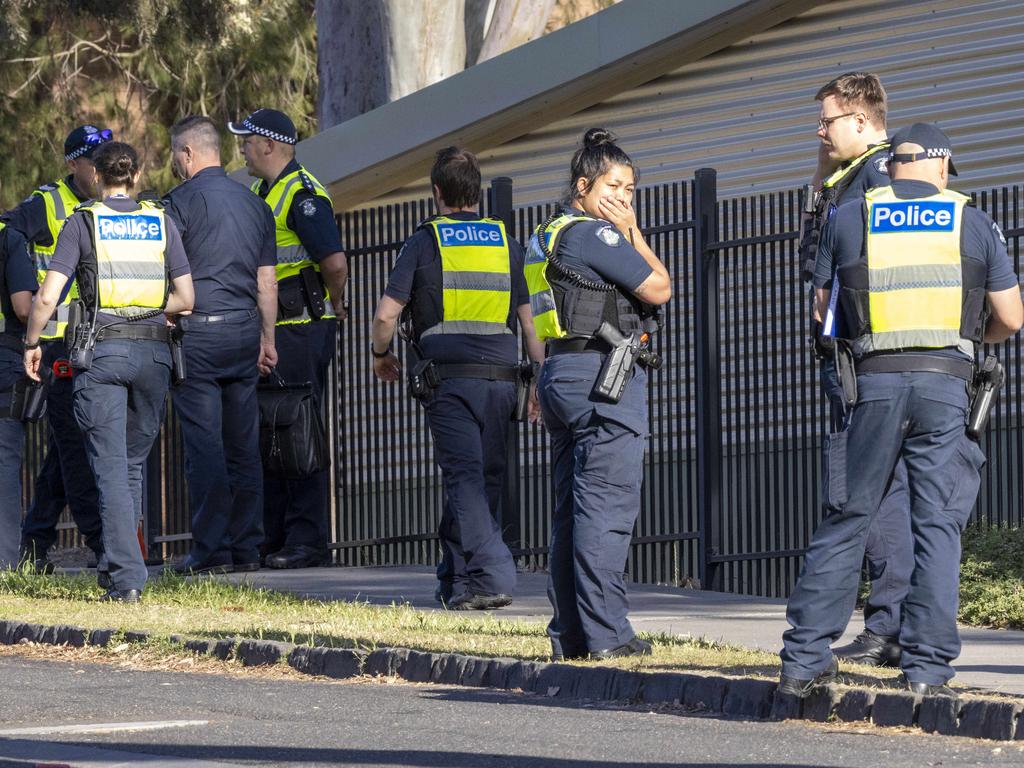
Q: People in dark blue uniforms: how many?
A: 9